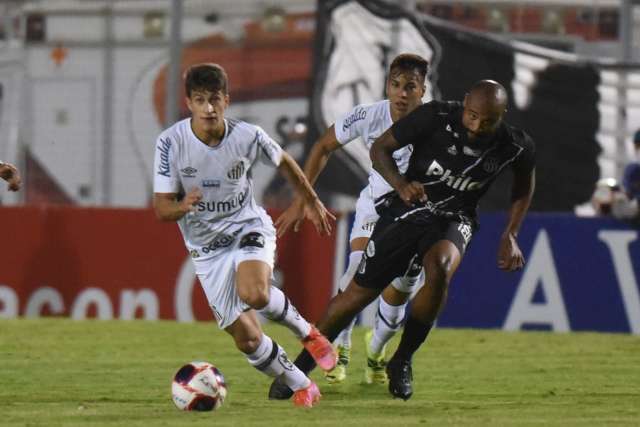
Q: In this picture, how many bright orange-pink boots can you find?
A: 2